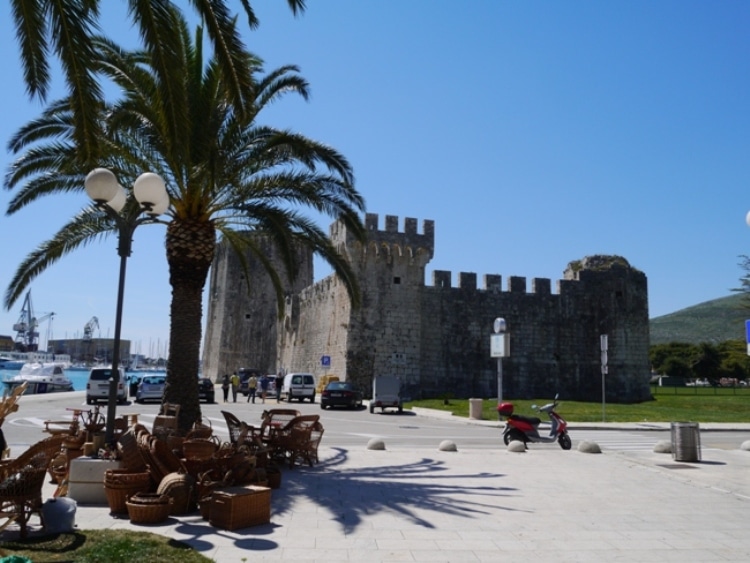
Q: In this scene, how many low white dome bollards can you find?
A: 6